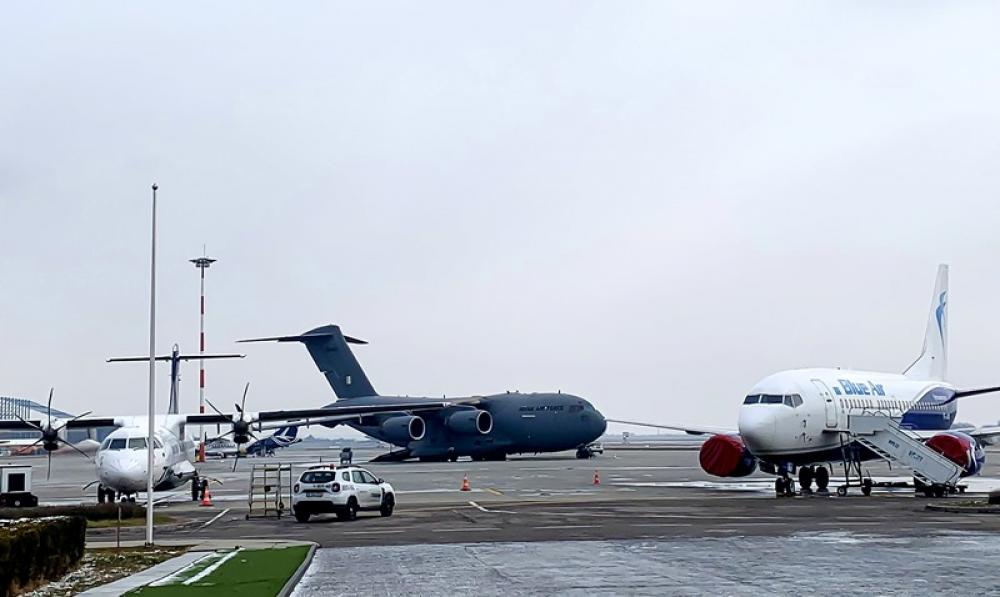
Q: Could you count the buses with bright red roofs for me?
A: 0